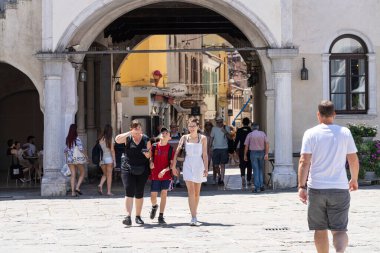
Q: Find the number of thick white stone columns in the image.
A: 2